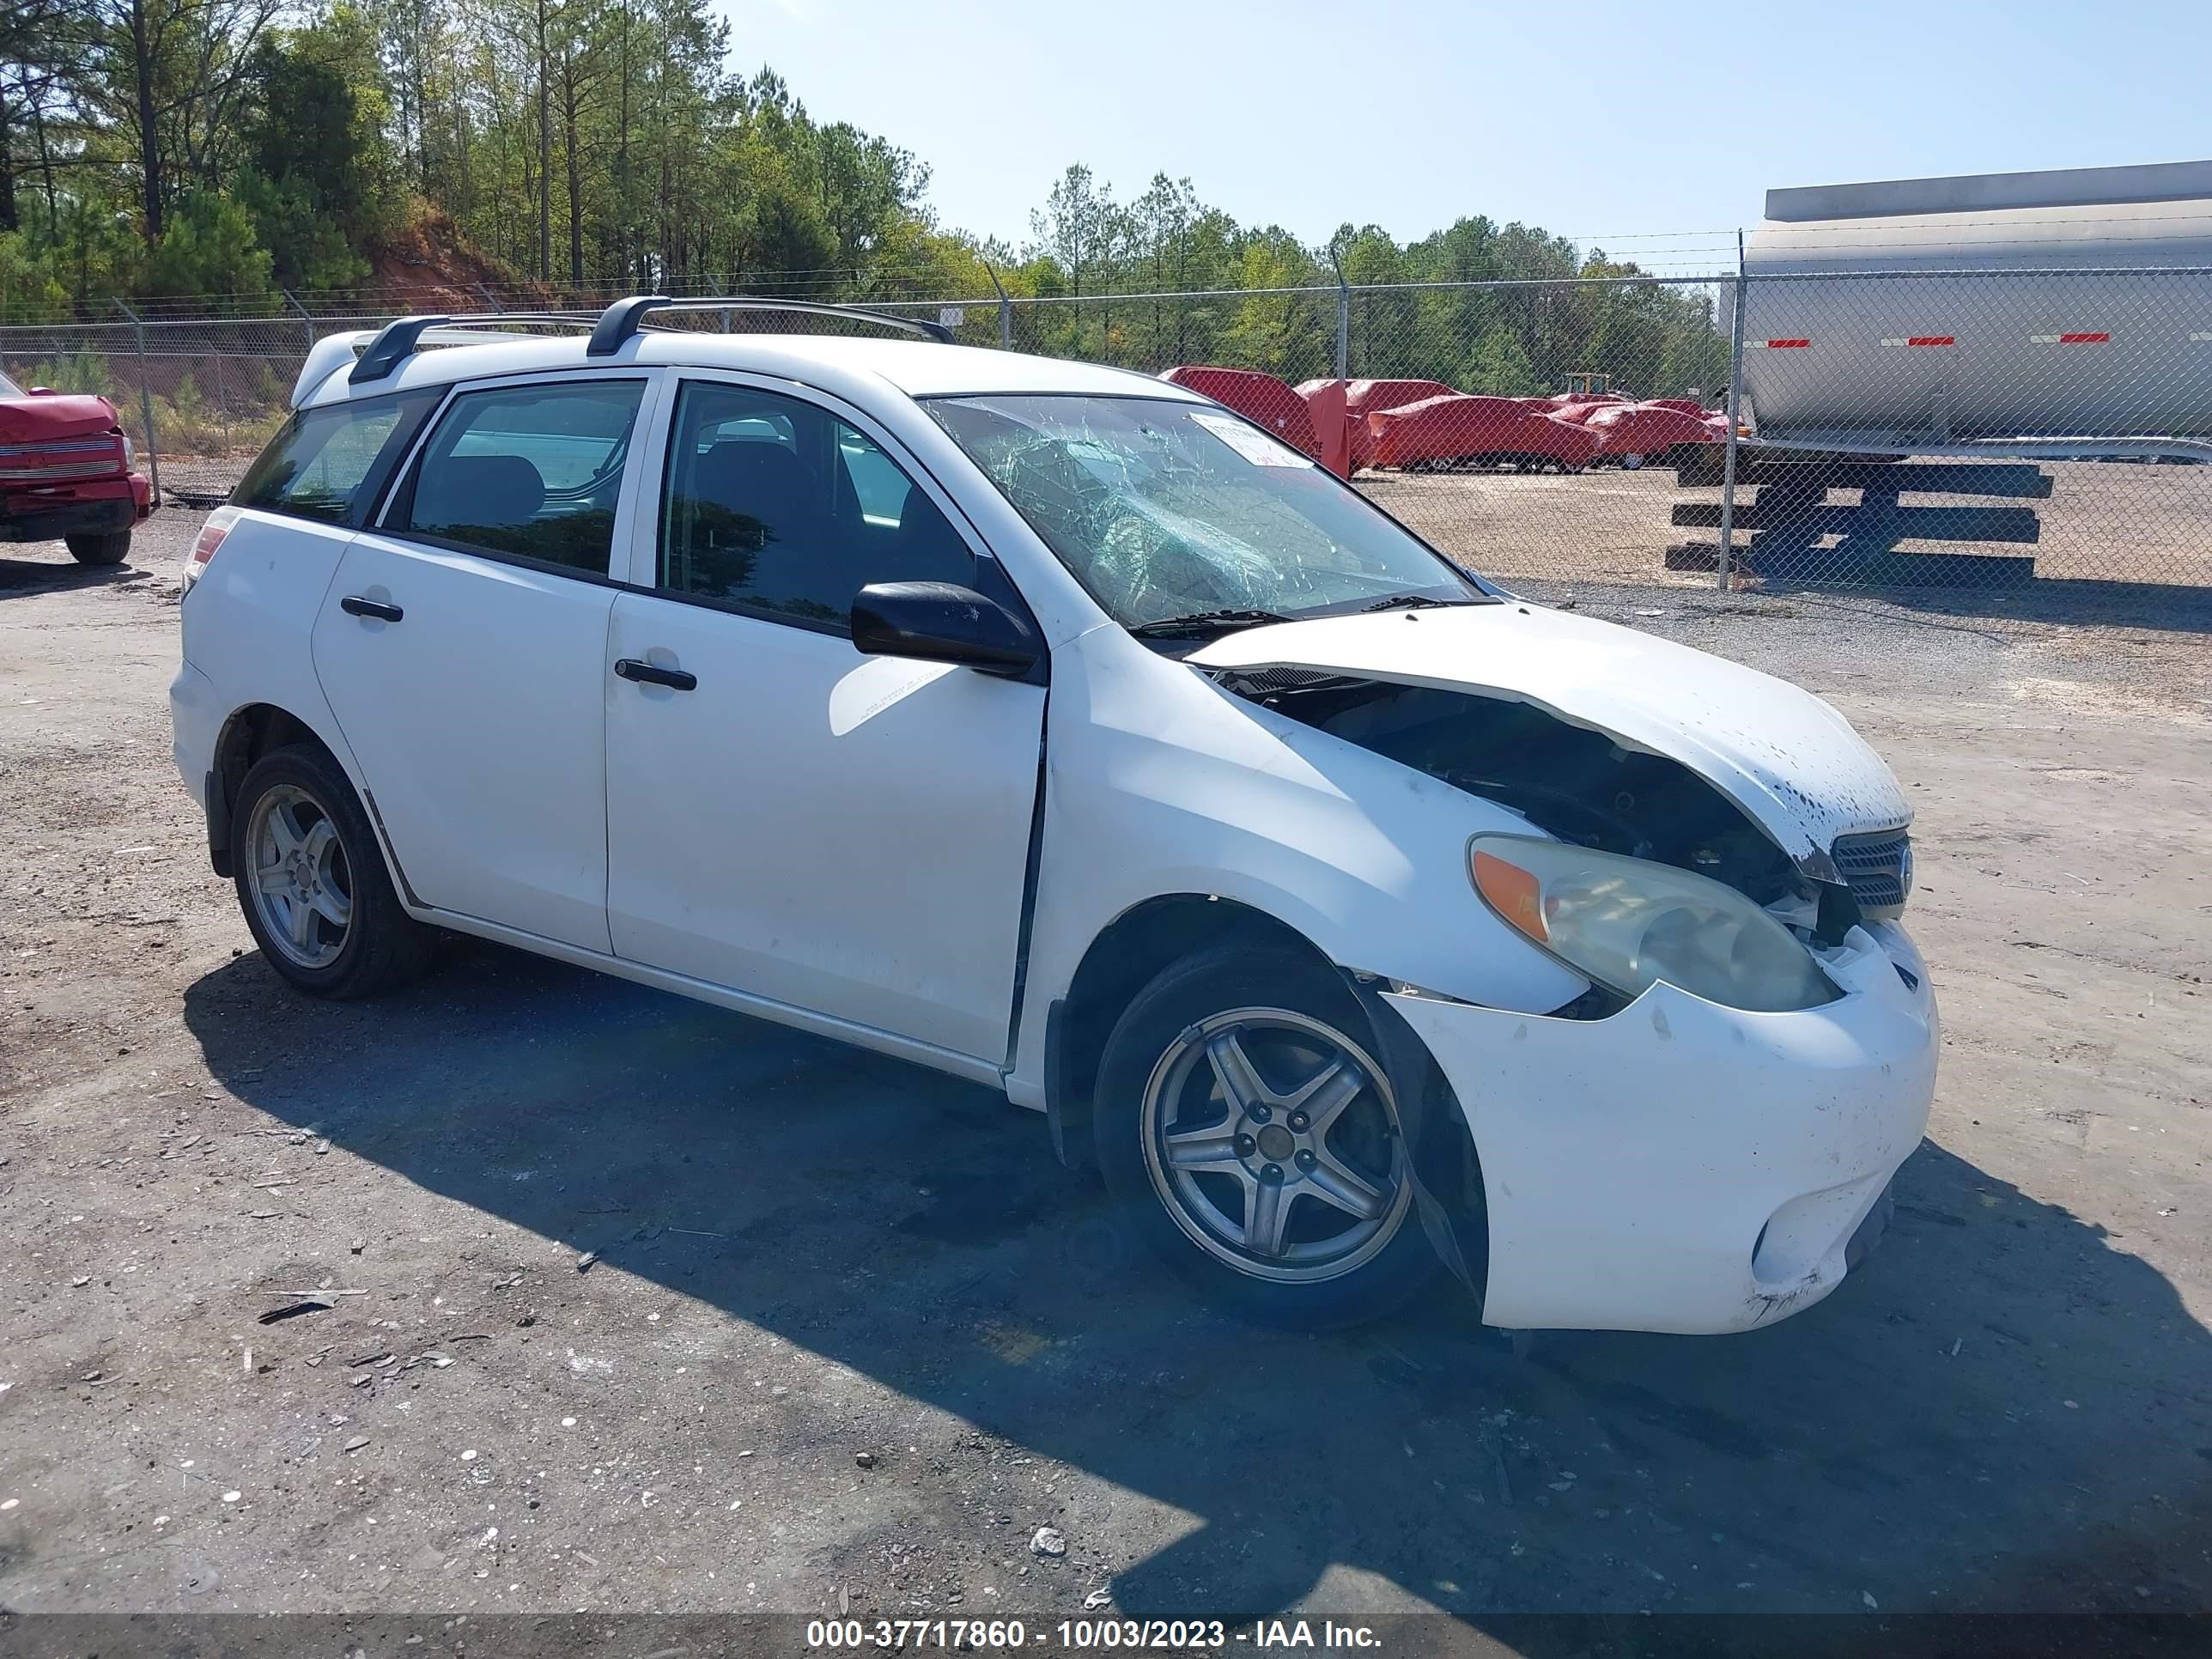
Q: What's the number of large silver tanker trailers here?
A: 1